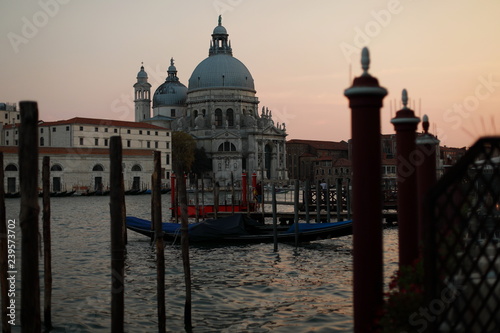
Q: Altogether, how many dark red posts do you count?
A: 3